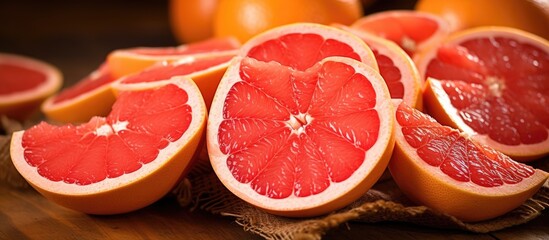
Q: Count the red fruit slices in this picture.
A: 11